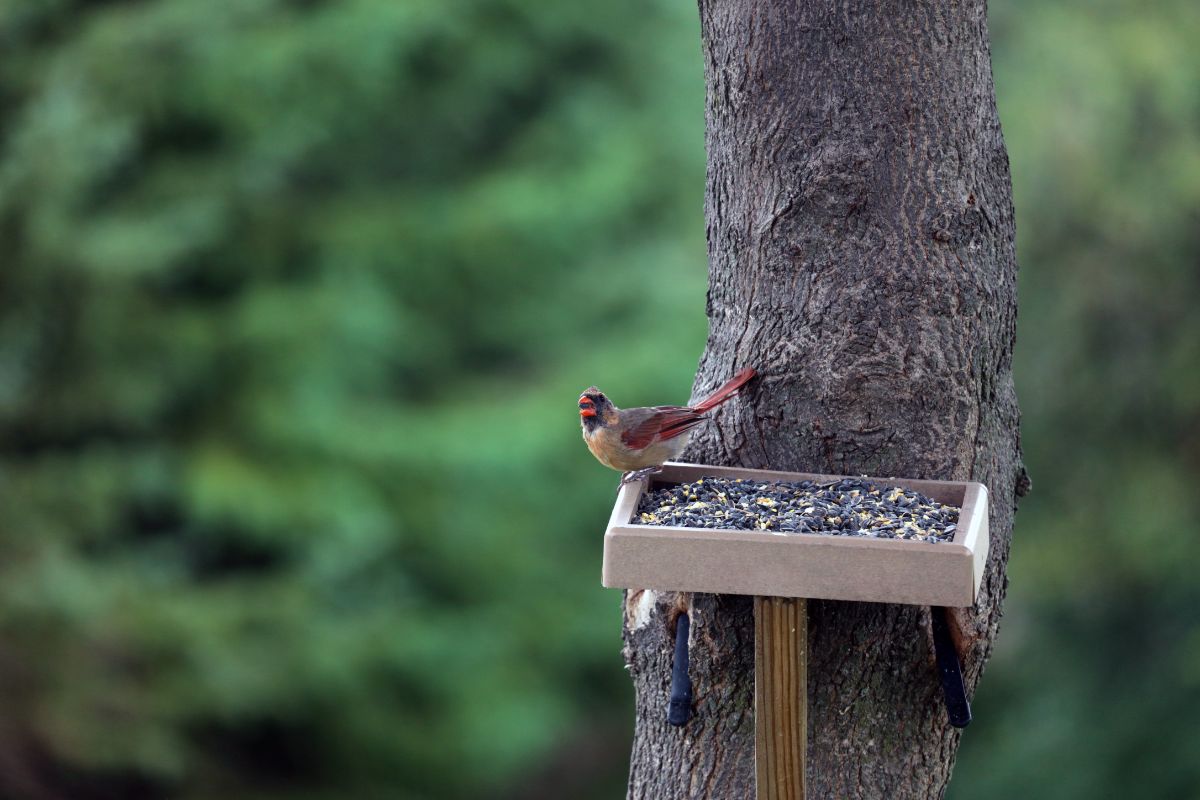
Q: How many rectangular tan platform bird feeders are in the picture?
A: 1